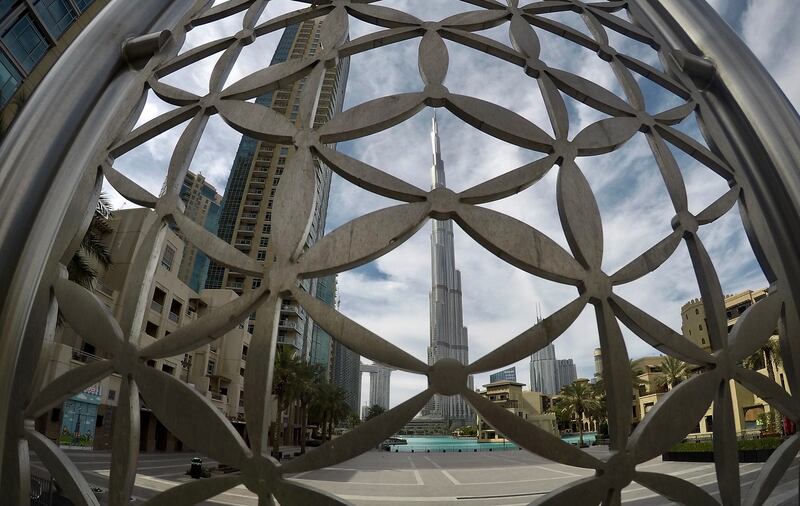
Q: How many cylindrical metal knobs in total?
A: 2